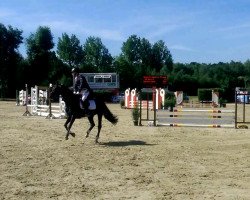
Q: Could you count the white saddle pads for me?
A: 1